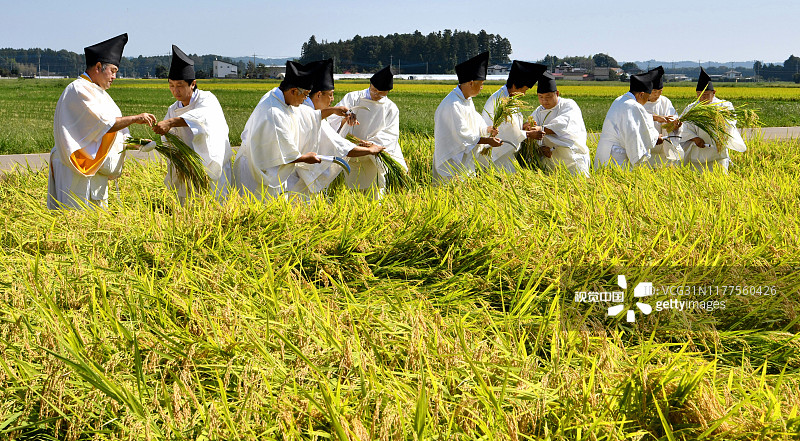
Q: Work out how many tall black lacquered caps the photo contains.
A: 11